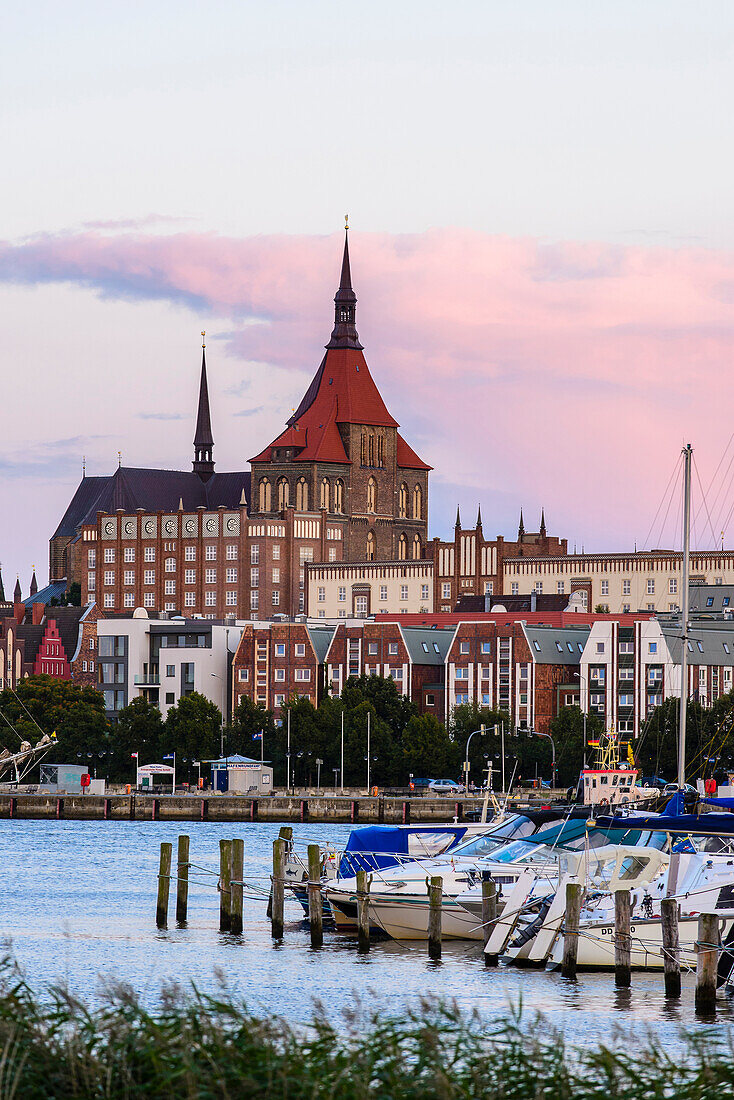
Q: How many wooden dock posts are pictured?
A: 14